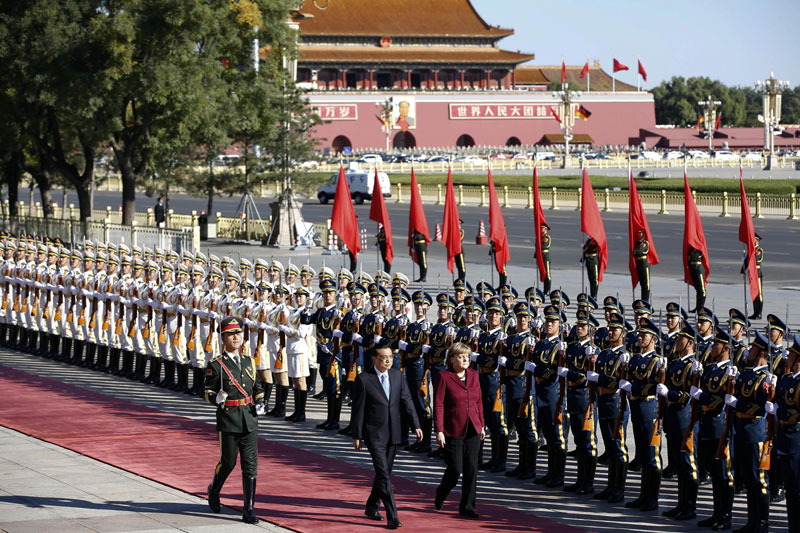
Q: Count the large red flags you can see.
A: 10